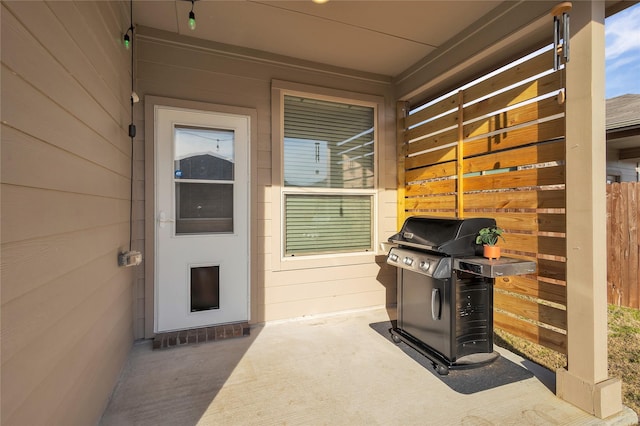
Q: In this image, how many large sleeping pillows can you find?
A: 0